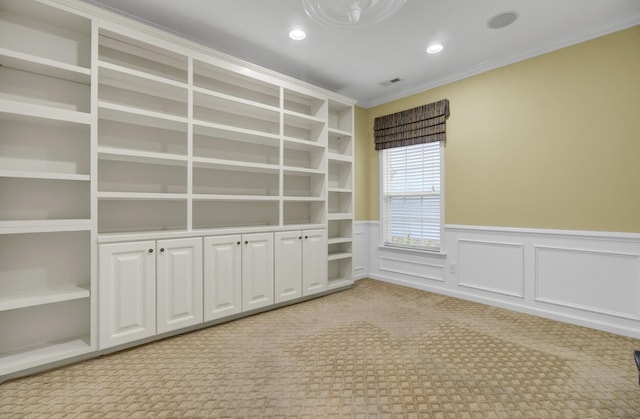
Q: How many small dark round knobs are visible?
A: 6